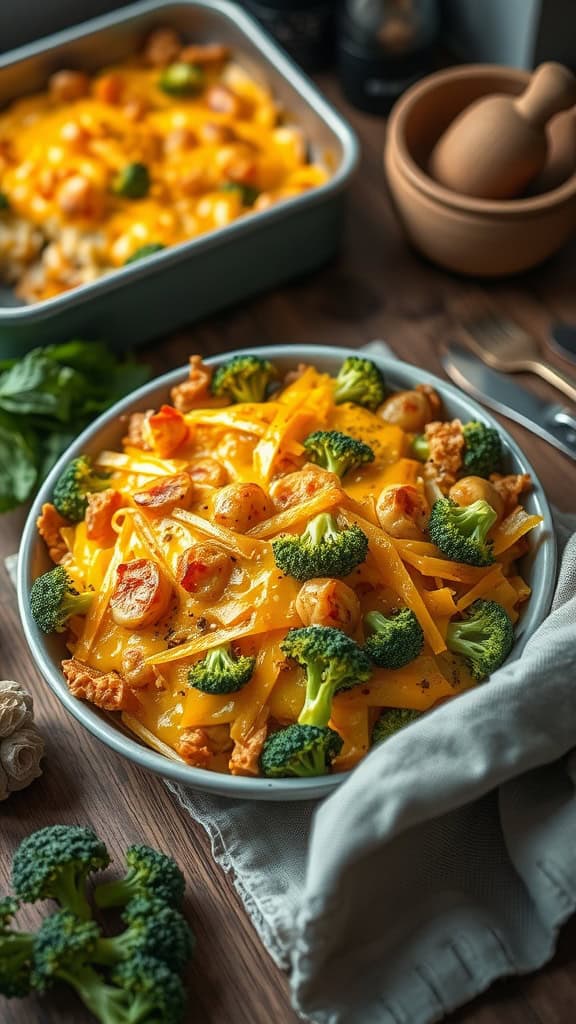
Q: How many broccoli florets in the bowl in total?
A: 14